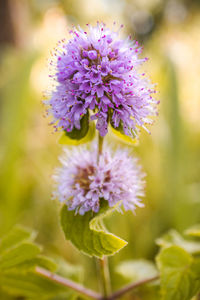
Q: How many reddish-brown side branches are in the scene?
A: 2